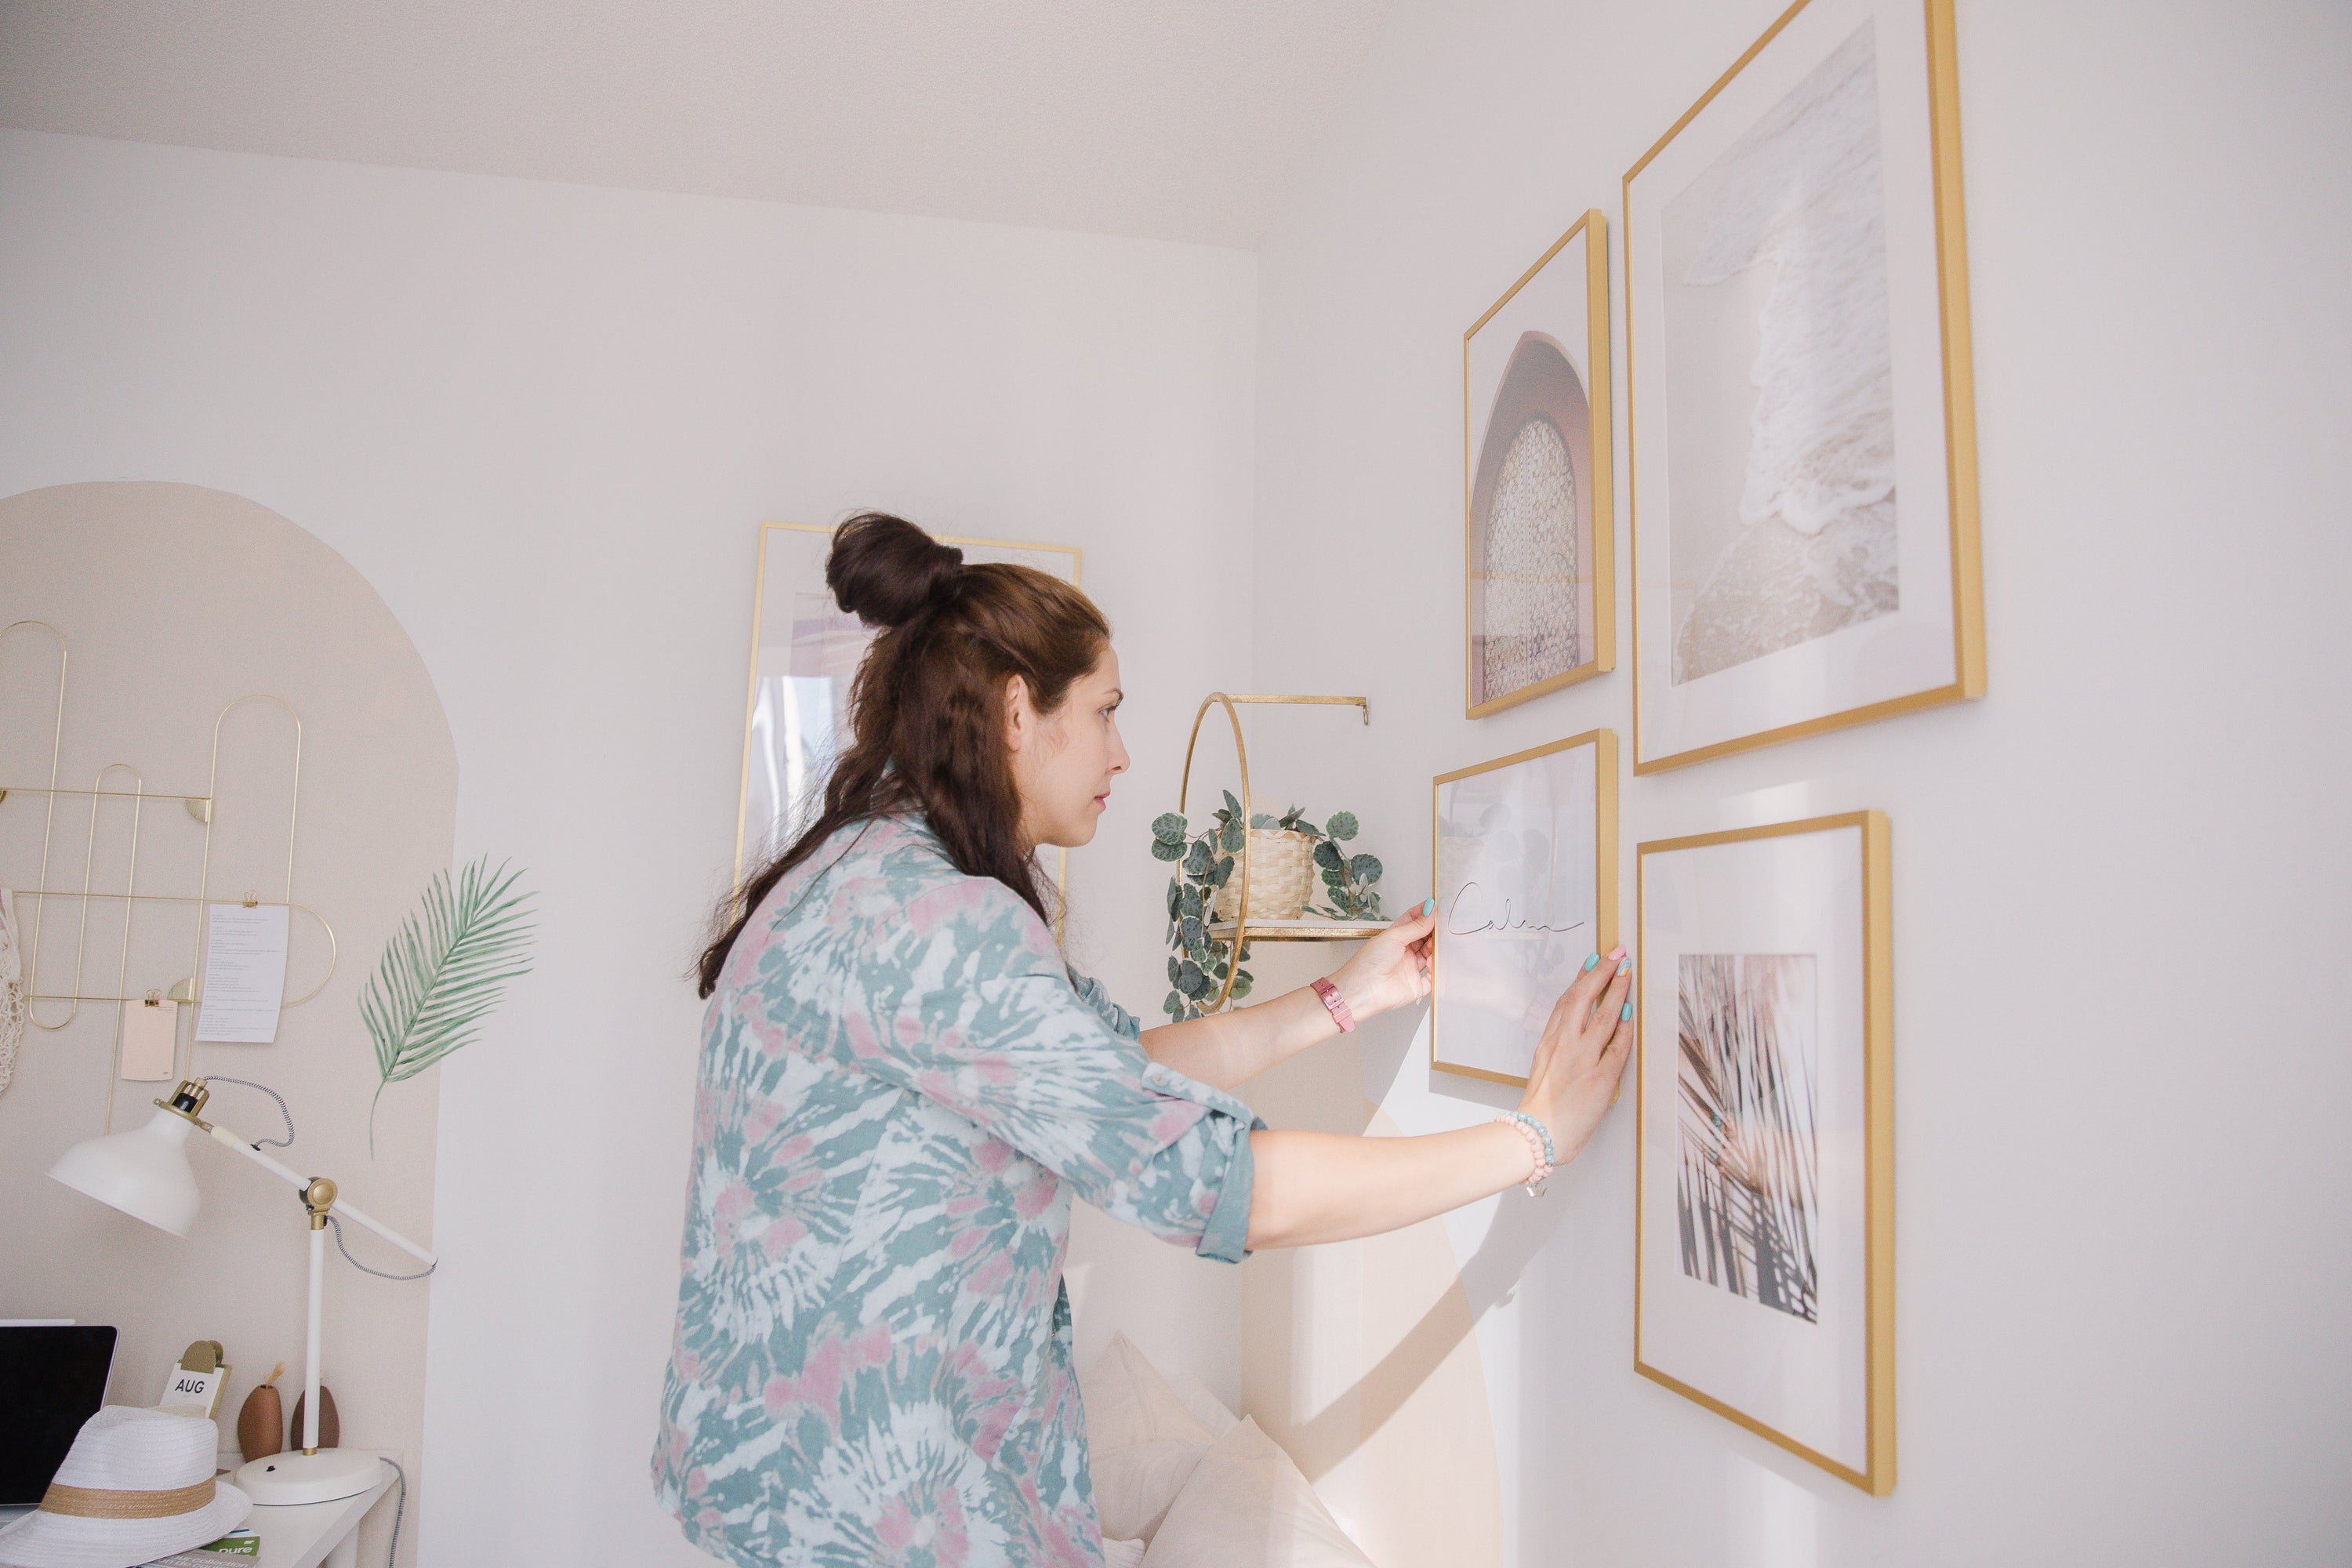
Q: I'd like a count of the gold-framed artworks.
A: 5